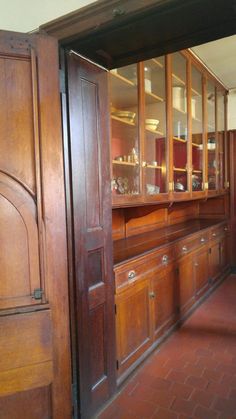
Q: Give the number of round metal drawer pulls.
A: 6